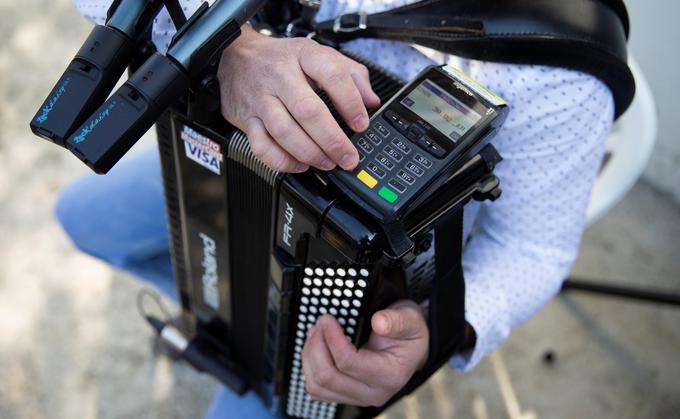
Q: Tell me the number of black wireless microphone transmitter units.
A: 2